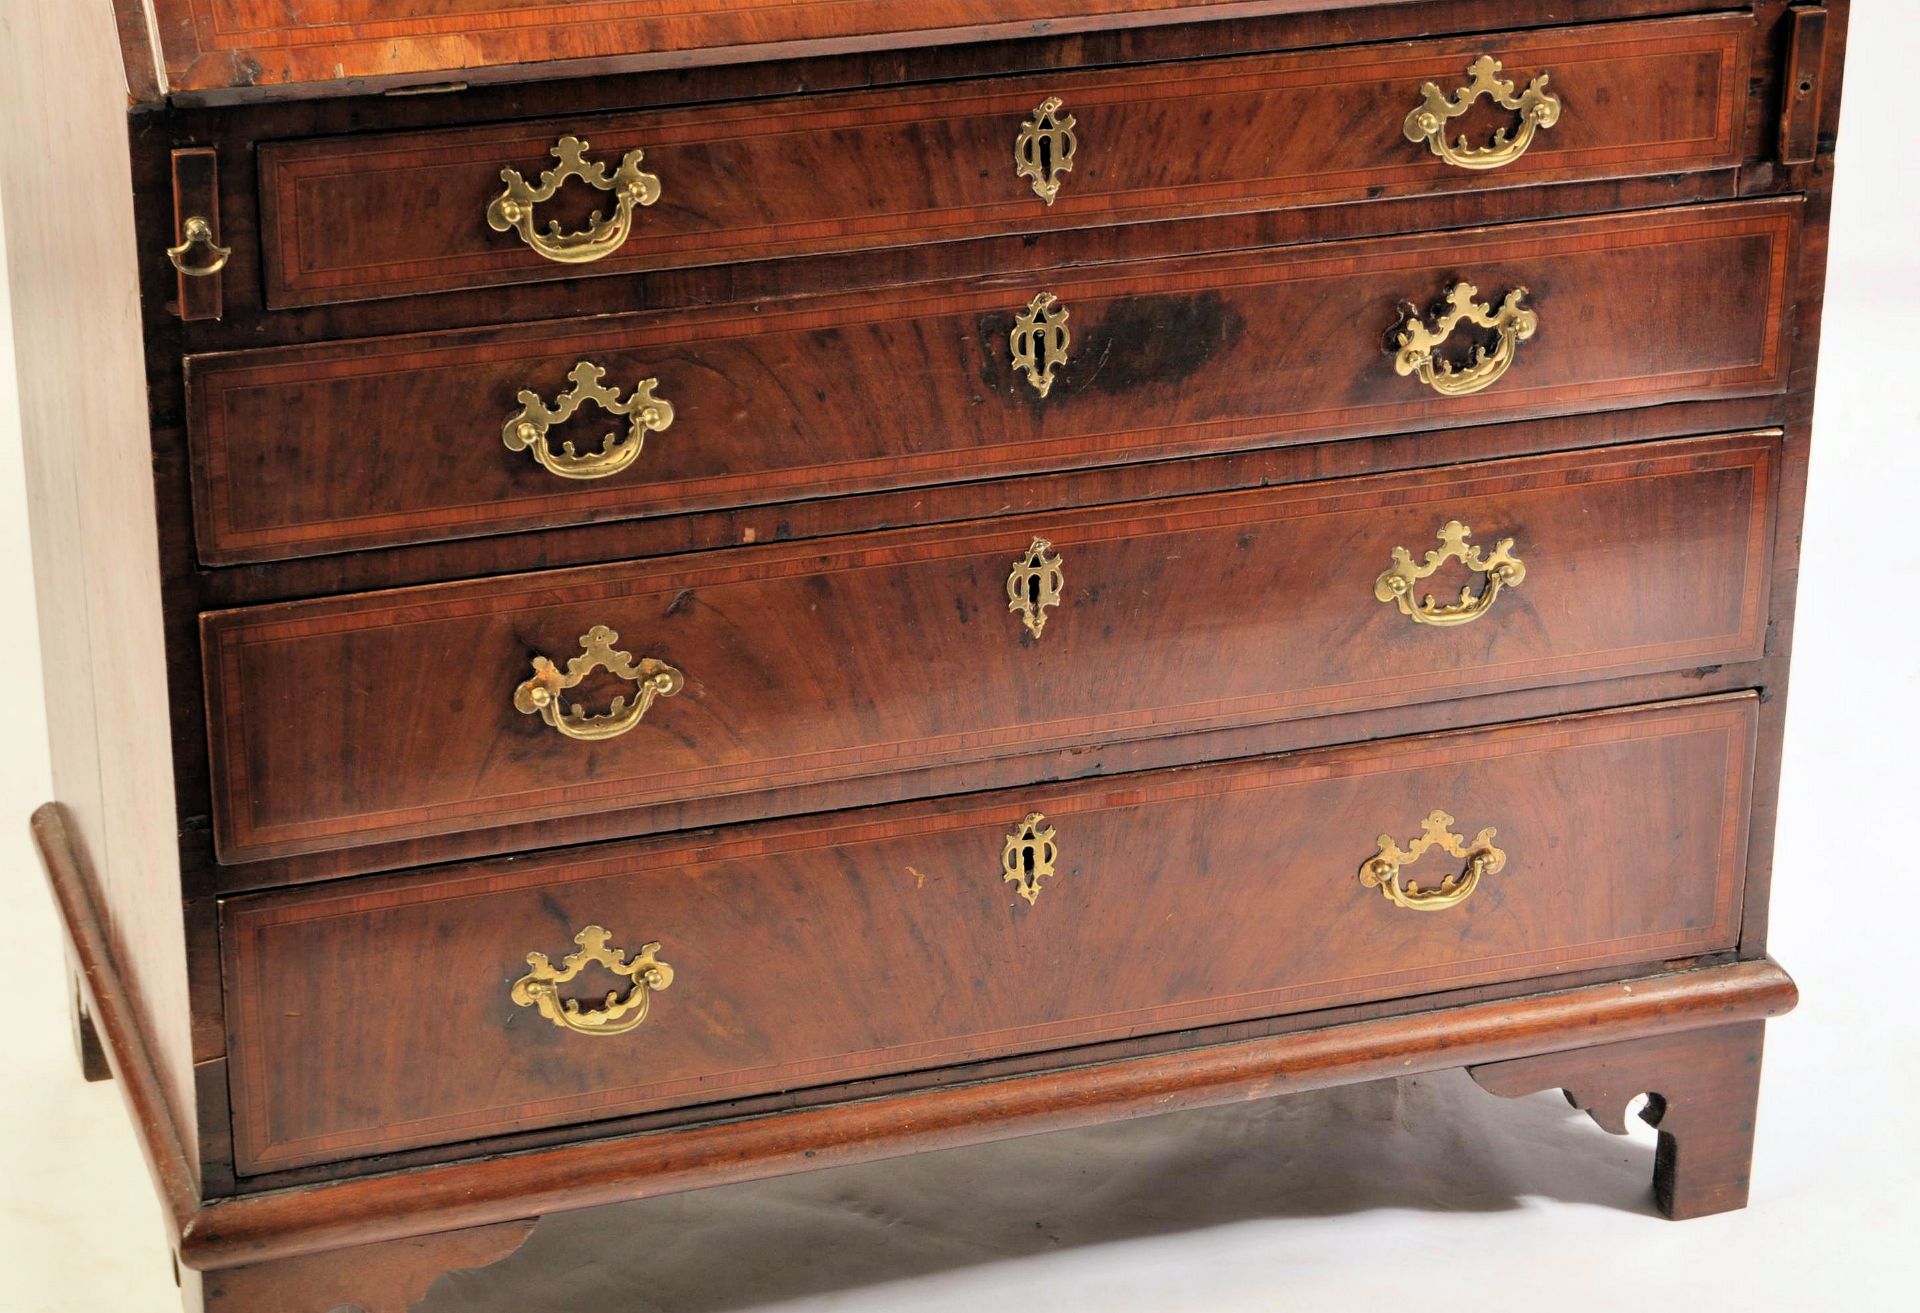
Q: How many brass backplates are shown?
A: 8